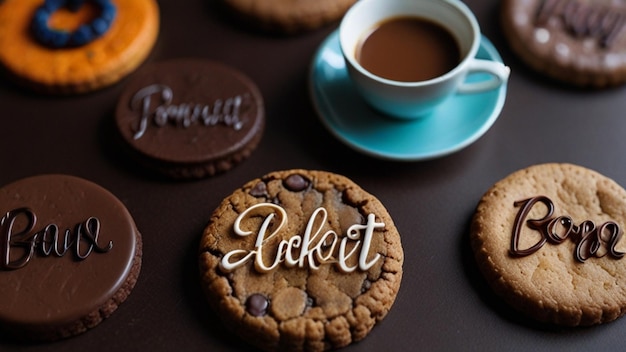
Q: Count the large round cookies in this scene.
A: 7